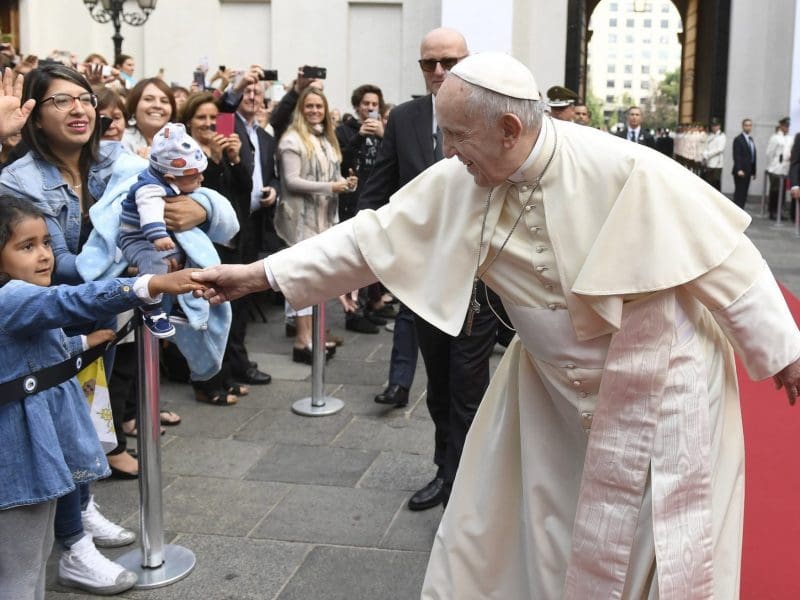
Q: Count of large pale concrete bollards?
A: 0